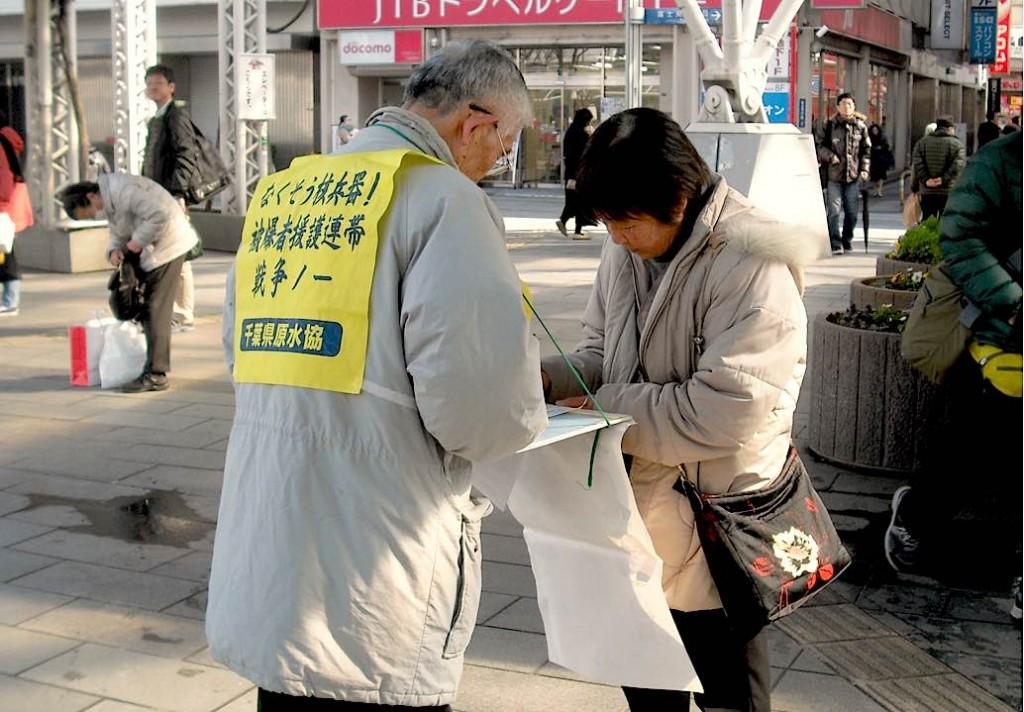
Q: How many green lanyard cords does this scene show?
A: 1